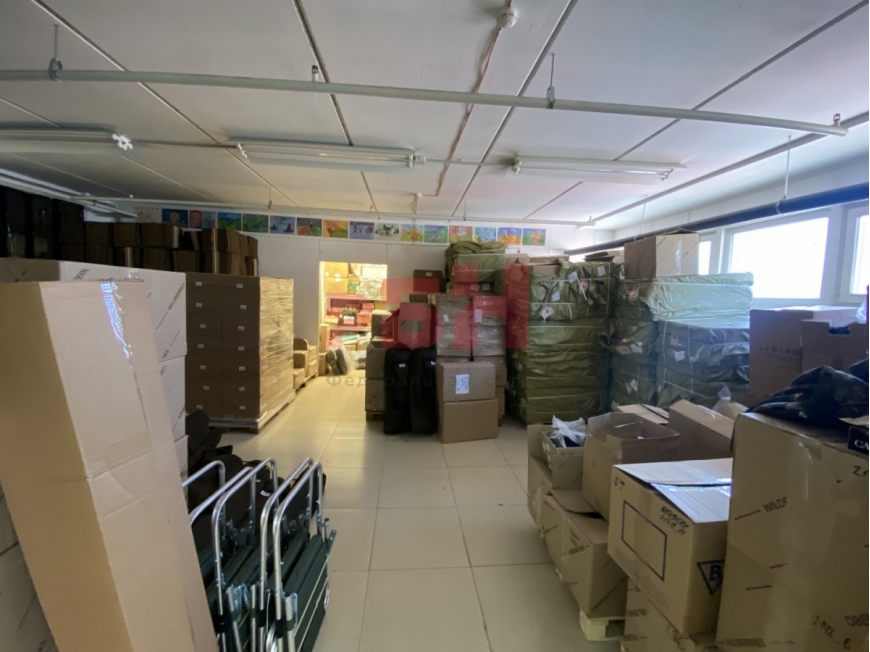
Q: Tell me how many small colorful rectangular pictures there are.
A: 15